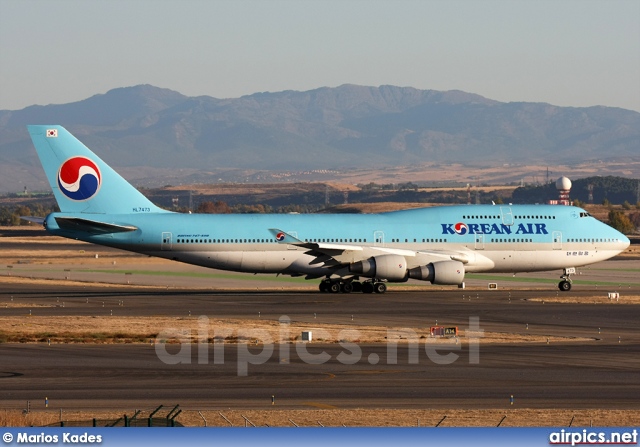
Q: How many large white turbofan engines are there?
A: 2